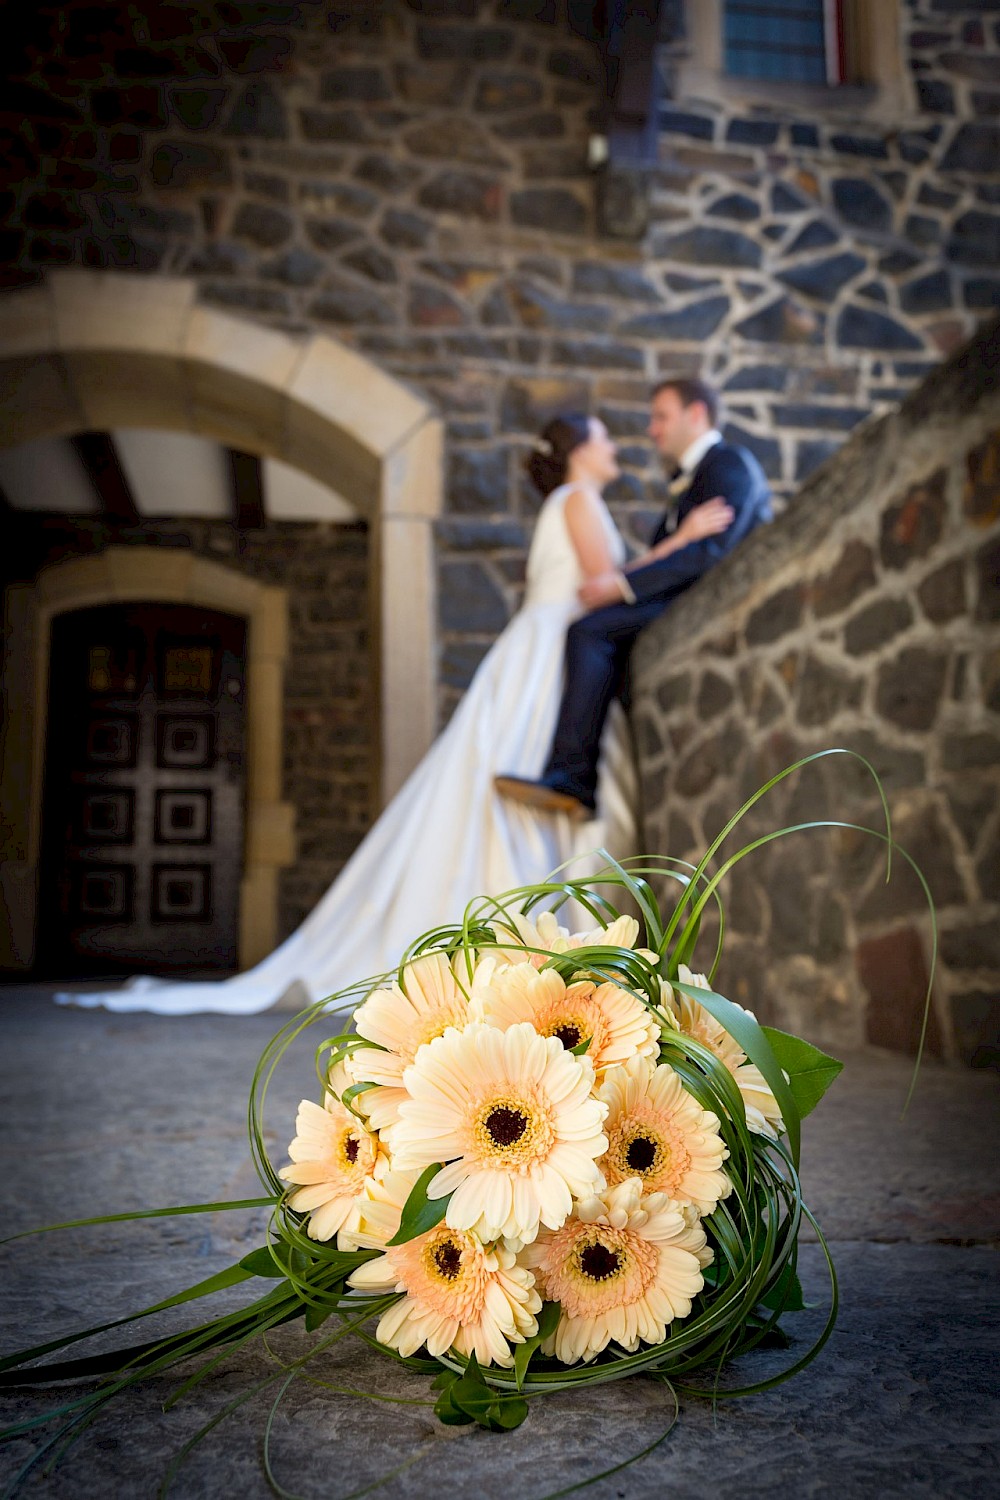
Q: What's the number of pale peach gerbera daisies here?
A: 9